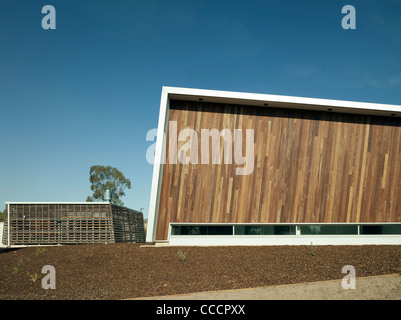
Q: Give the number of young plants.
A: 5